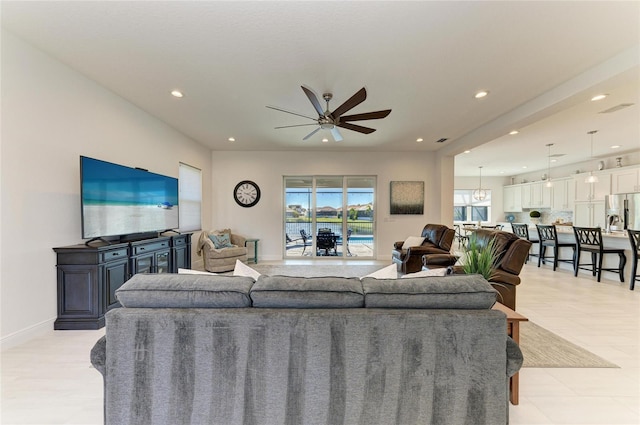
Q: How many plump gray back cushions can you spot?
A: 3